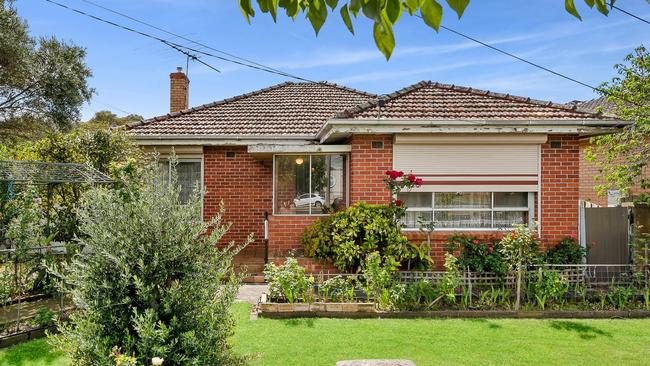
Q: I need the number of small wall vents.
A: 3